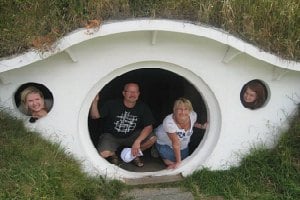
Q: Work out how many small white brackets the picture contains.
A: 5